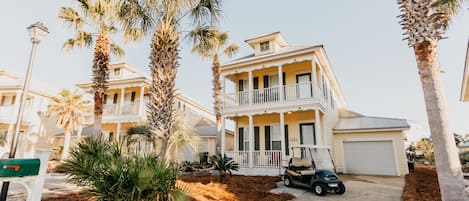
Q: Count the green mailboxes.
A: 1